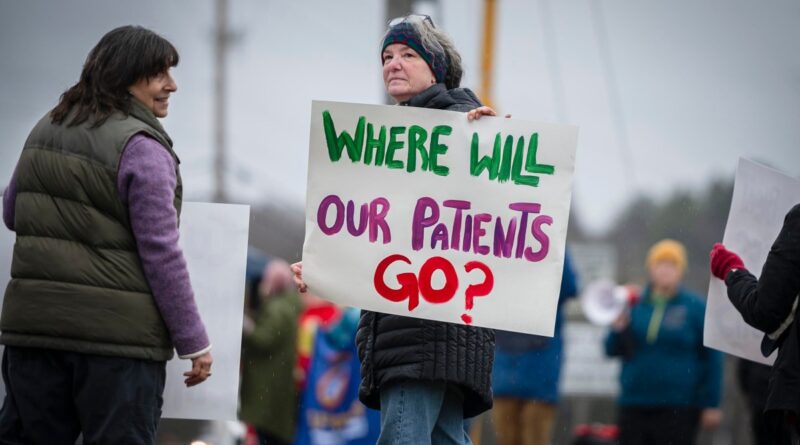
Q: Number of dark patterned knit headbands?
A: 1